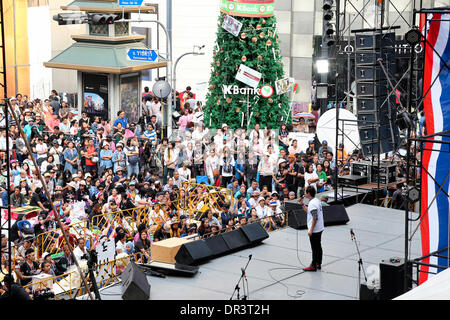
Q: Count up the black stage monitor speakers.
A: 7